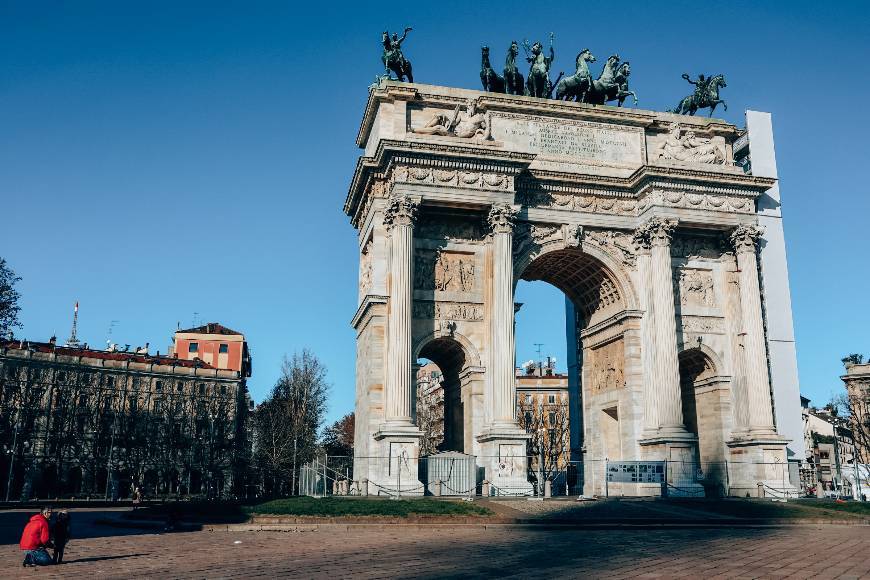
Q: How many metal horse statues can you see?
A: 8